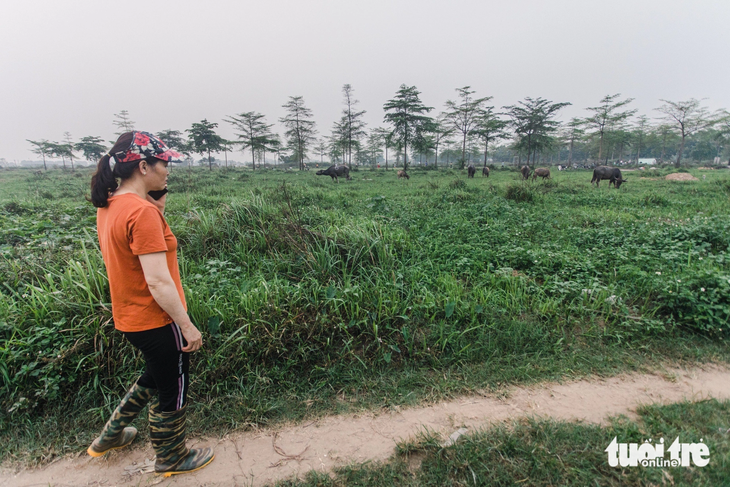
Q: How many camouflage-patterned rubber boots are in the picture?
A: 2